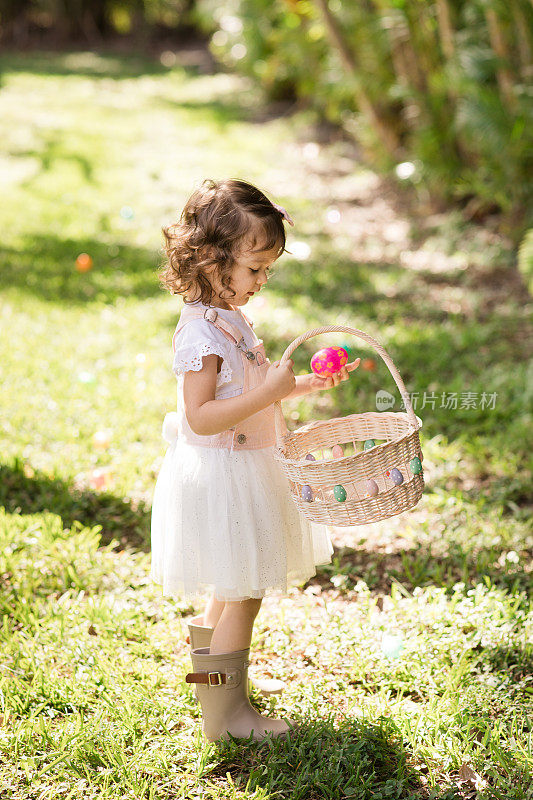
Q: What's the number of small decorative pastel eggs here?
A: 8